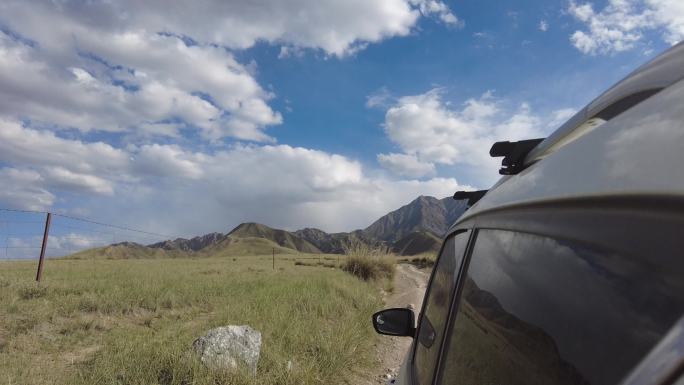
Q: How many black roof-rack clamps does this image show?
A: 2